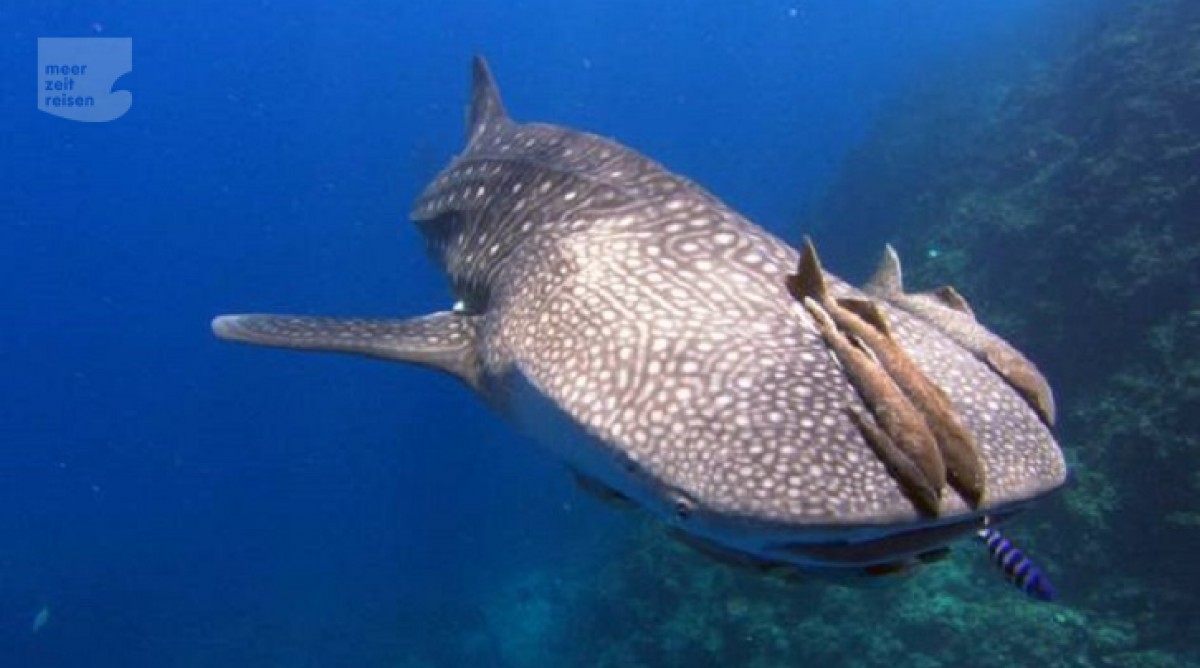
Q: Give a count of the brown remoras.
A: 4